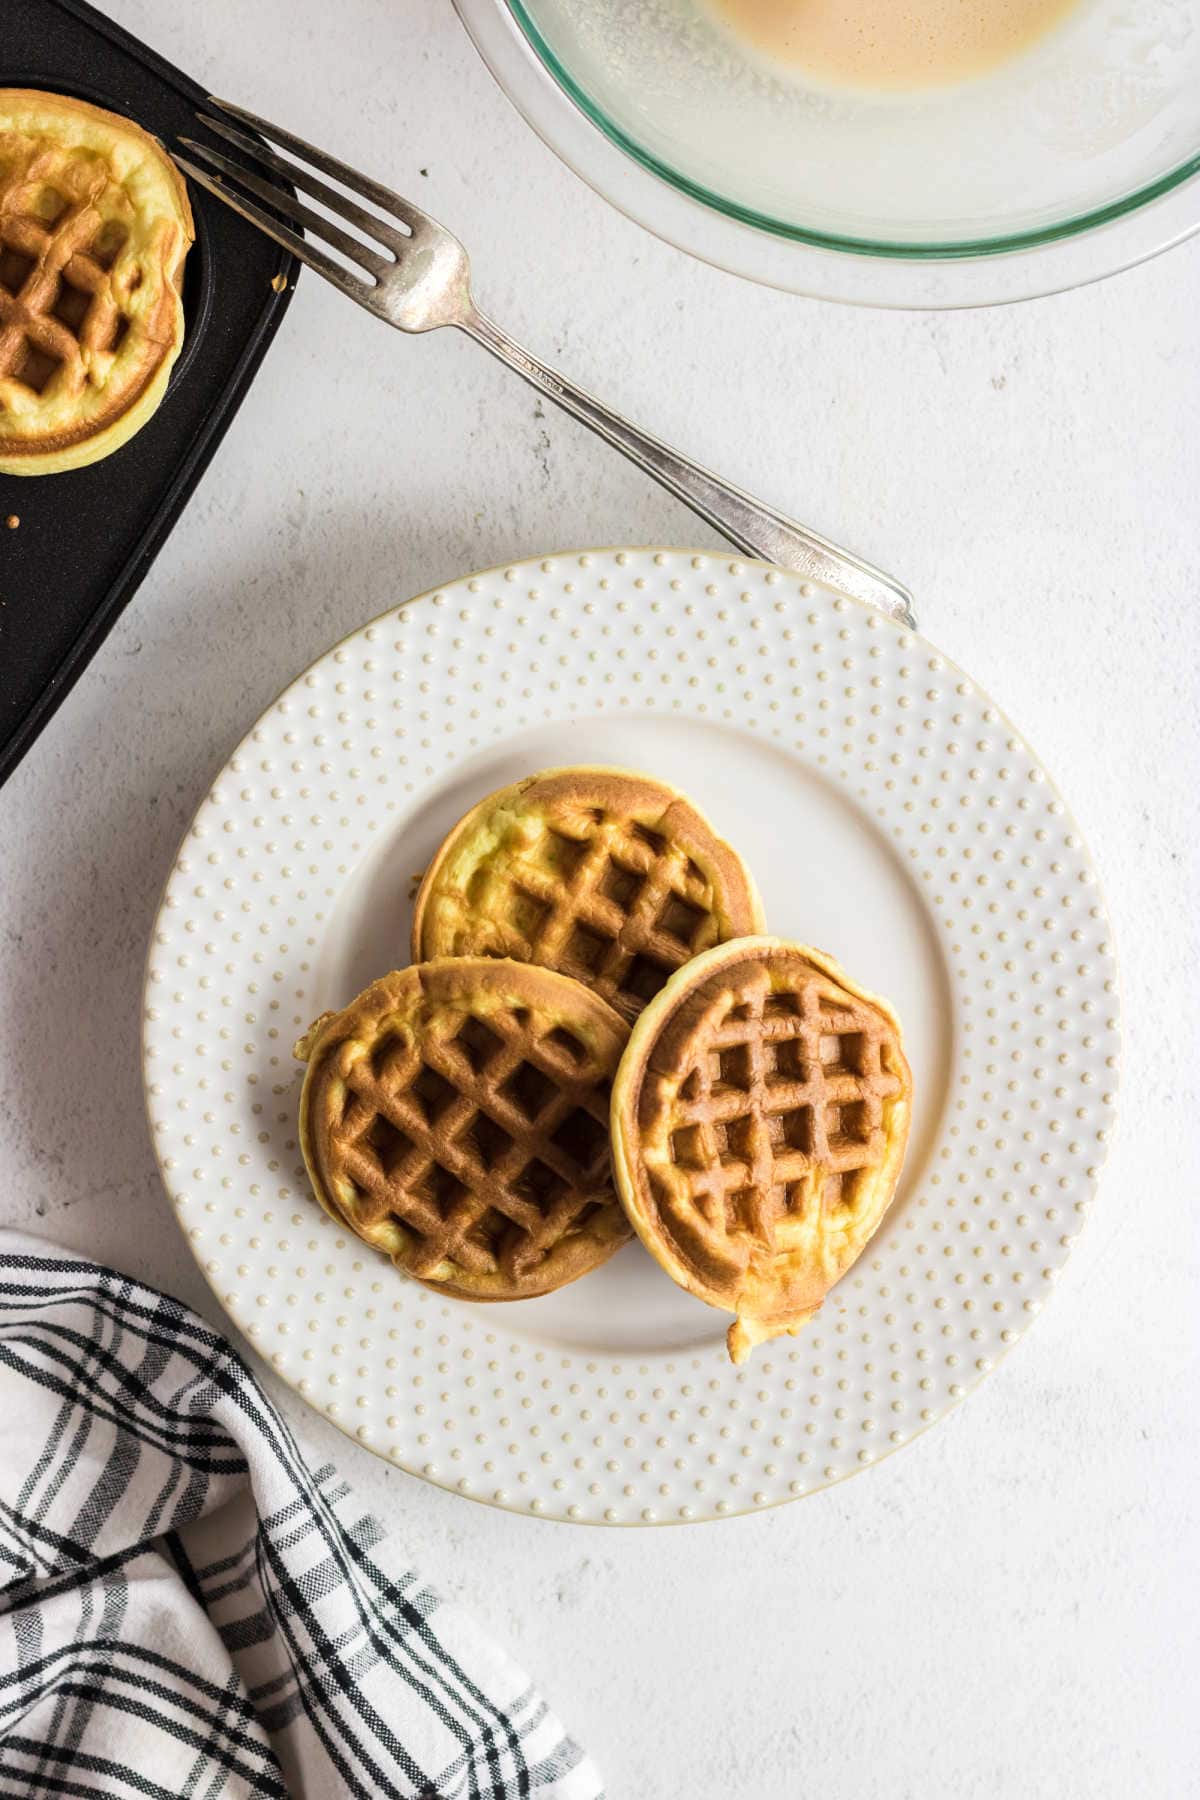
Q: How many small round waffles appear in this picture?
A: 4